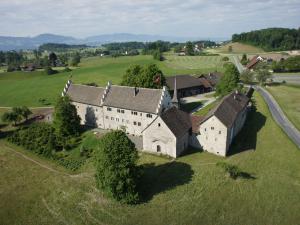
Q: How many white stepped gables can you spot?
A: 3